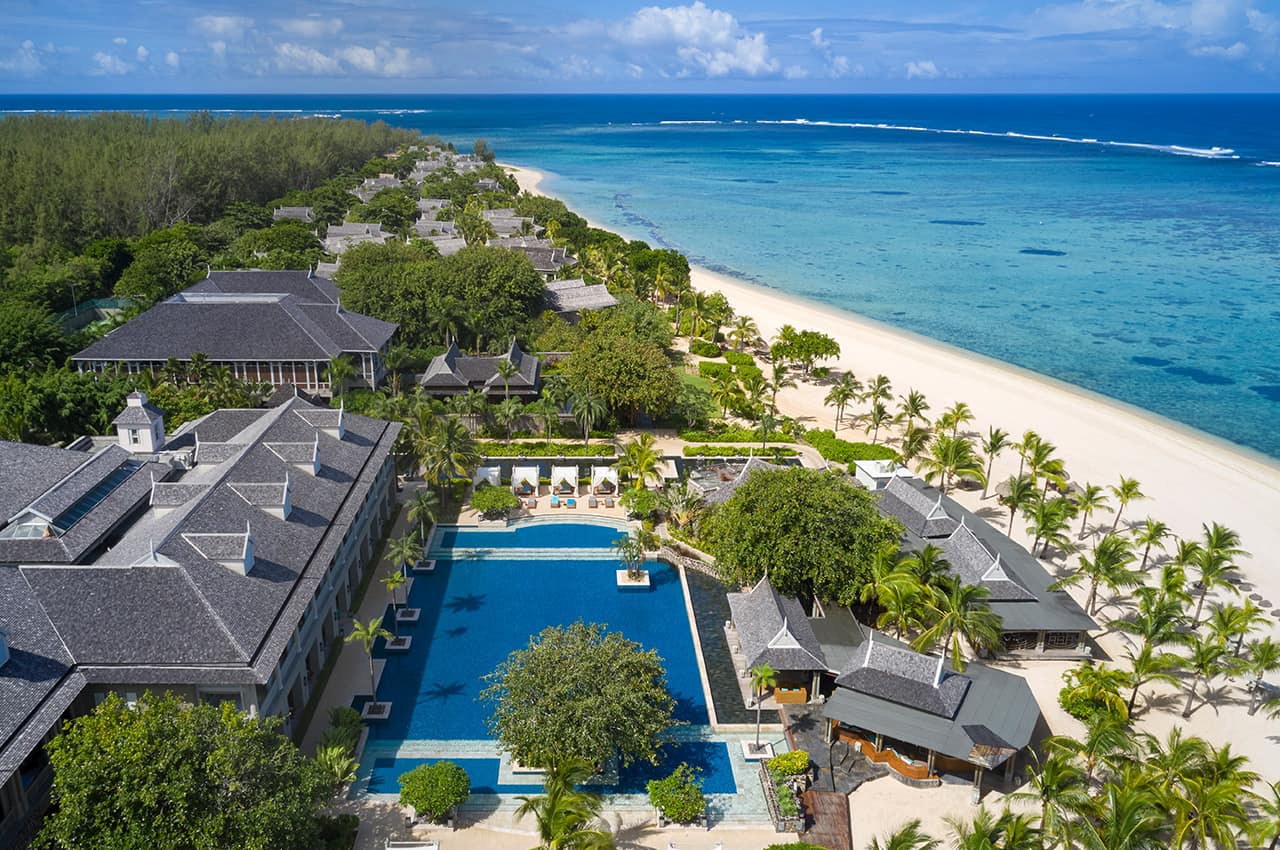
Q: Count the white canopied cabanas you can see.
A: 4